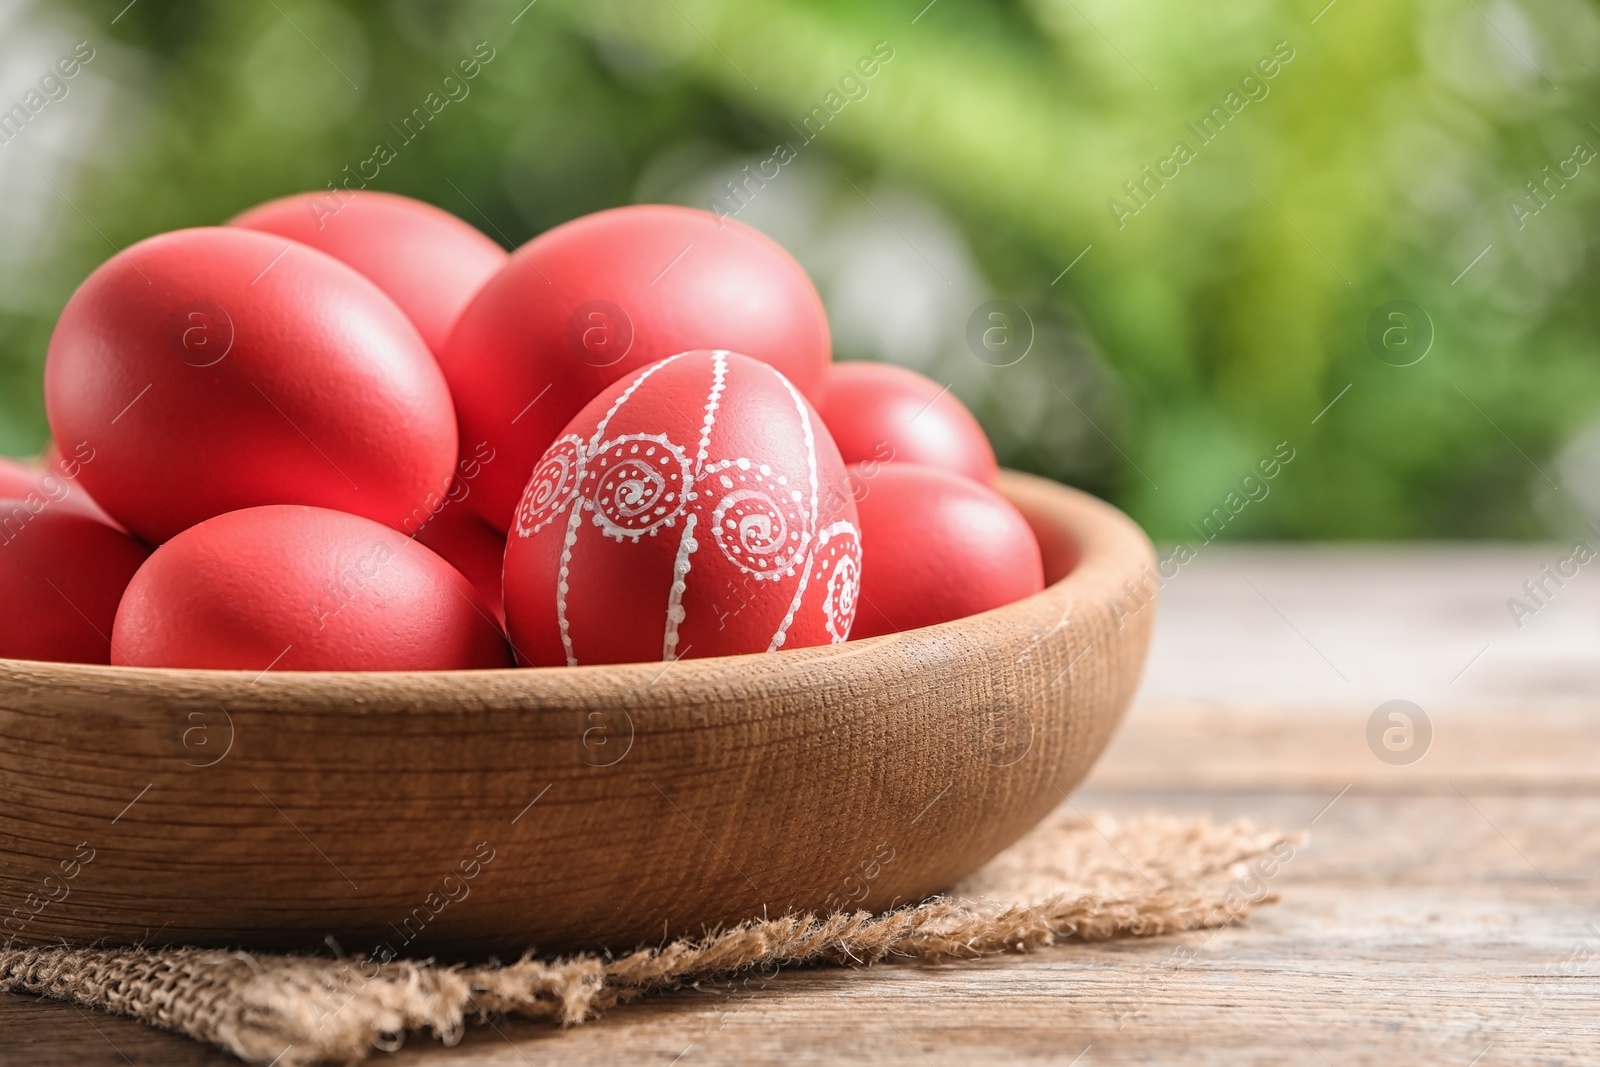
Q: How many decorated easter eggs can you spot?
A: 1